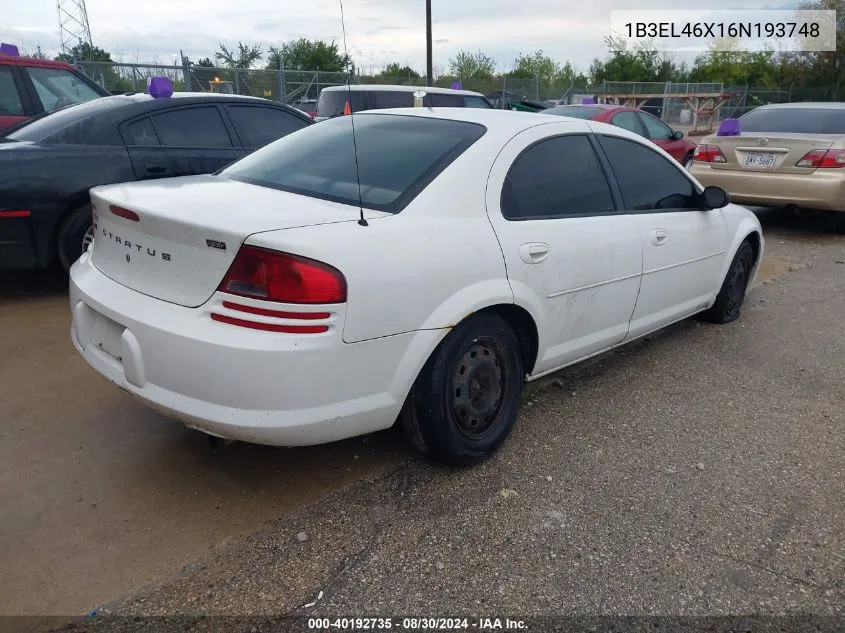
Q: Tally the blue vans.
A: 0